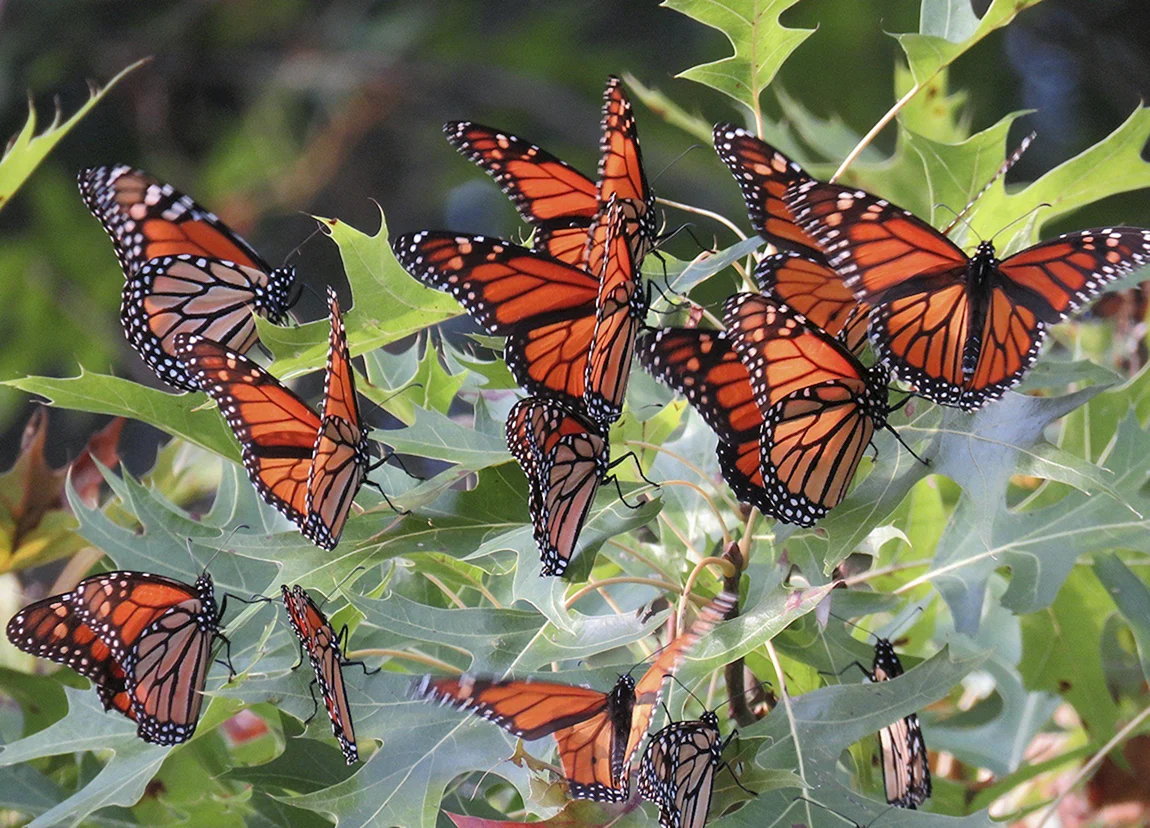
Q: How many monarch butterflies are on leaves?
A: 13